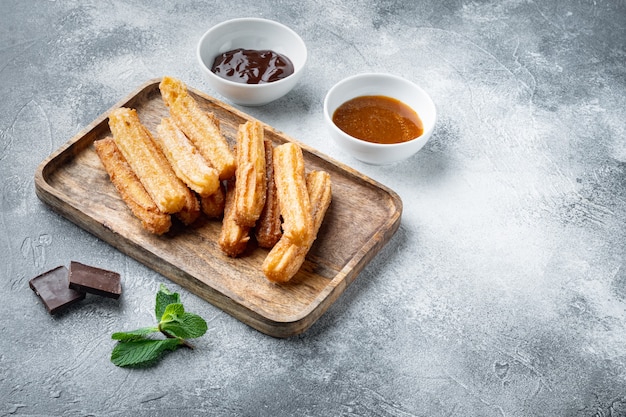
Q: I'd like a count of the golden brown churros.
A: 11